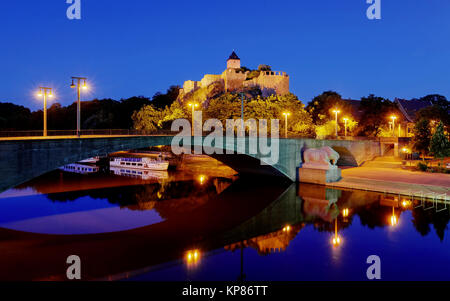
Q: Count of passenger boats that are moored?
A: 2